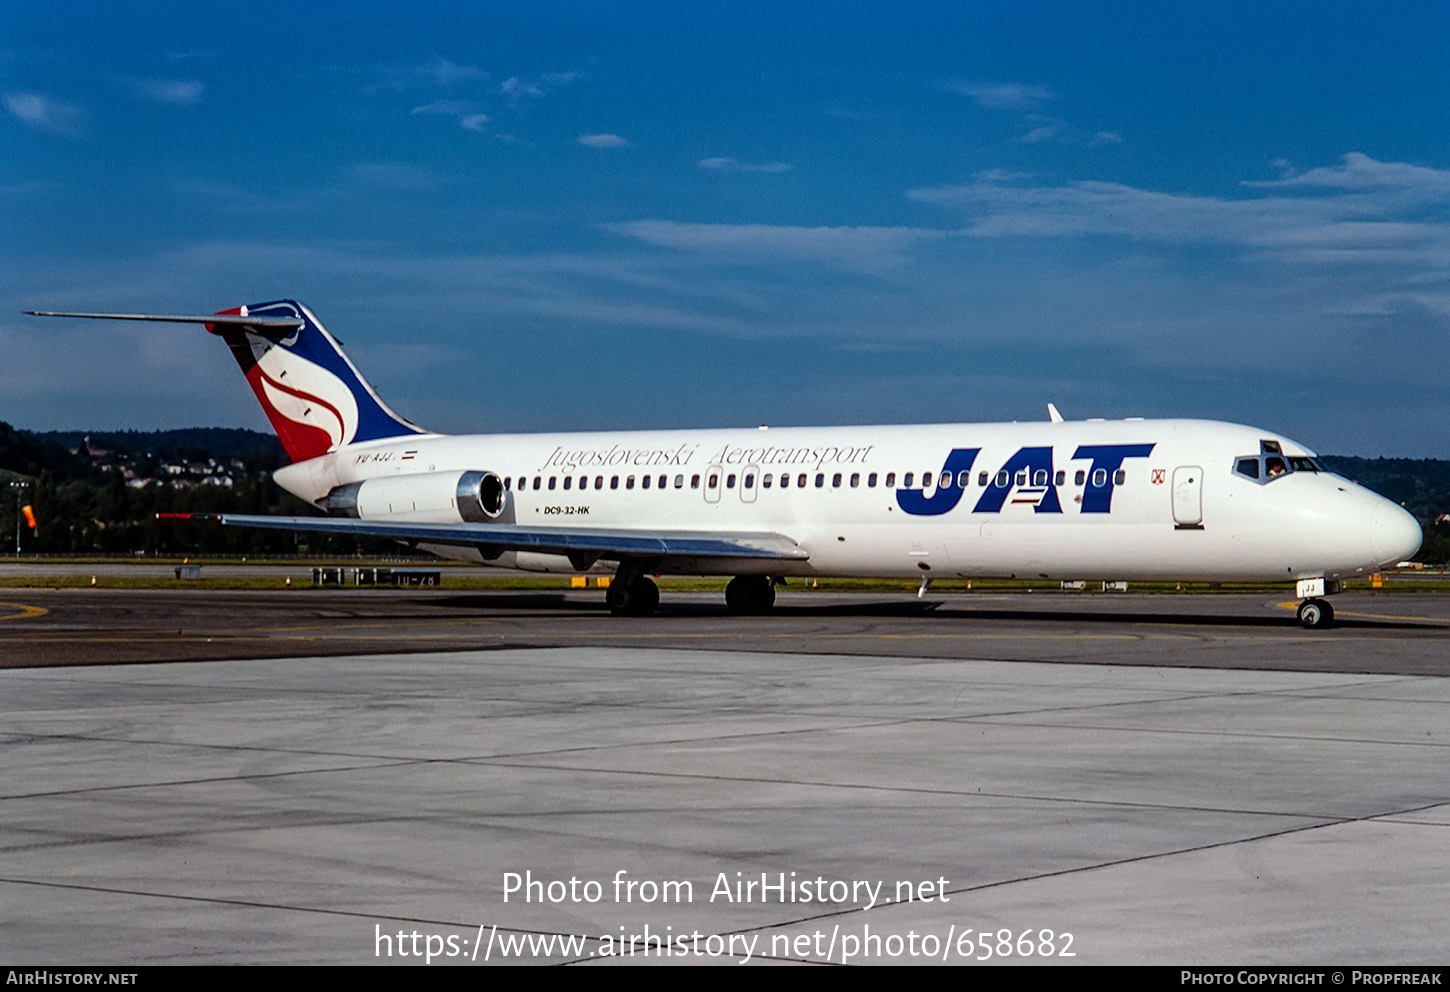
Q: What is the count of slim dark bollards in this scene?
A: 0